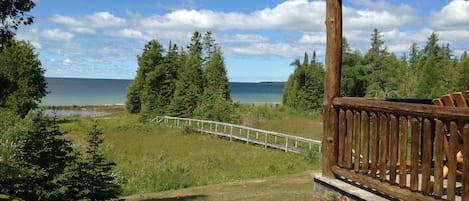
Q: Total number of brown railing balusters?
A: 13